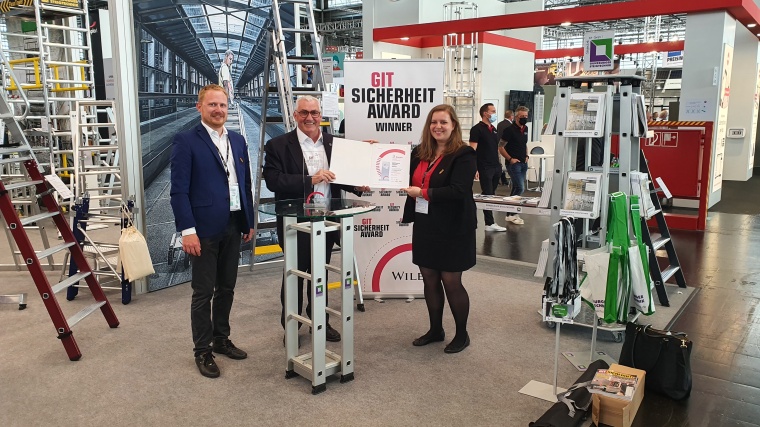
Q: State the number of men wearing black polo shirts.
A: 2